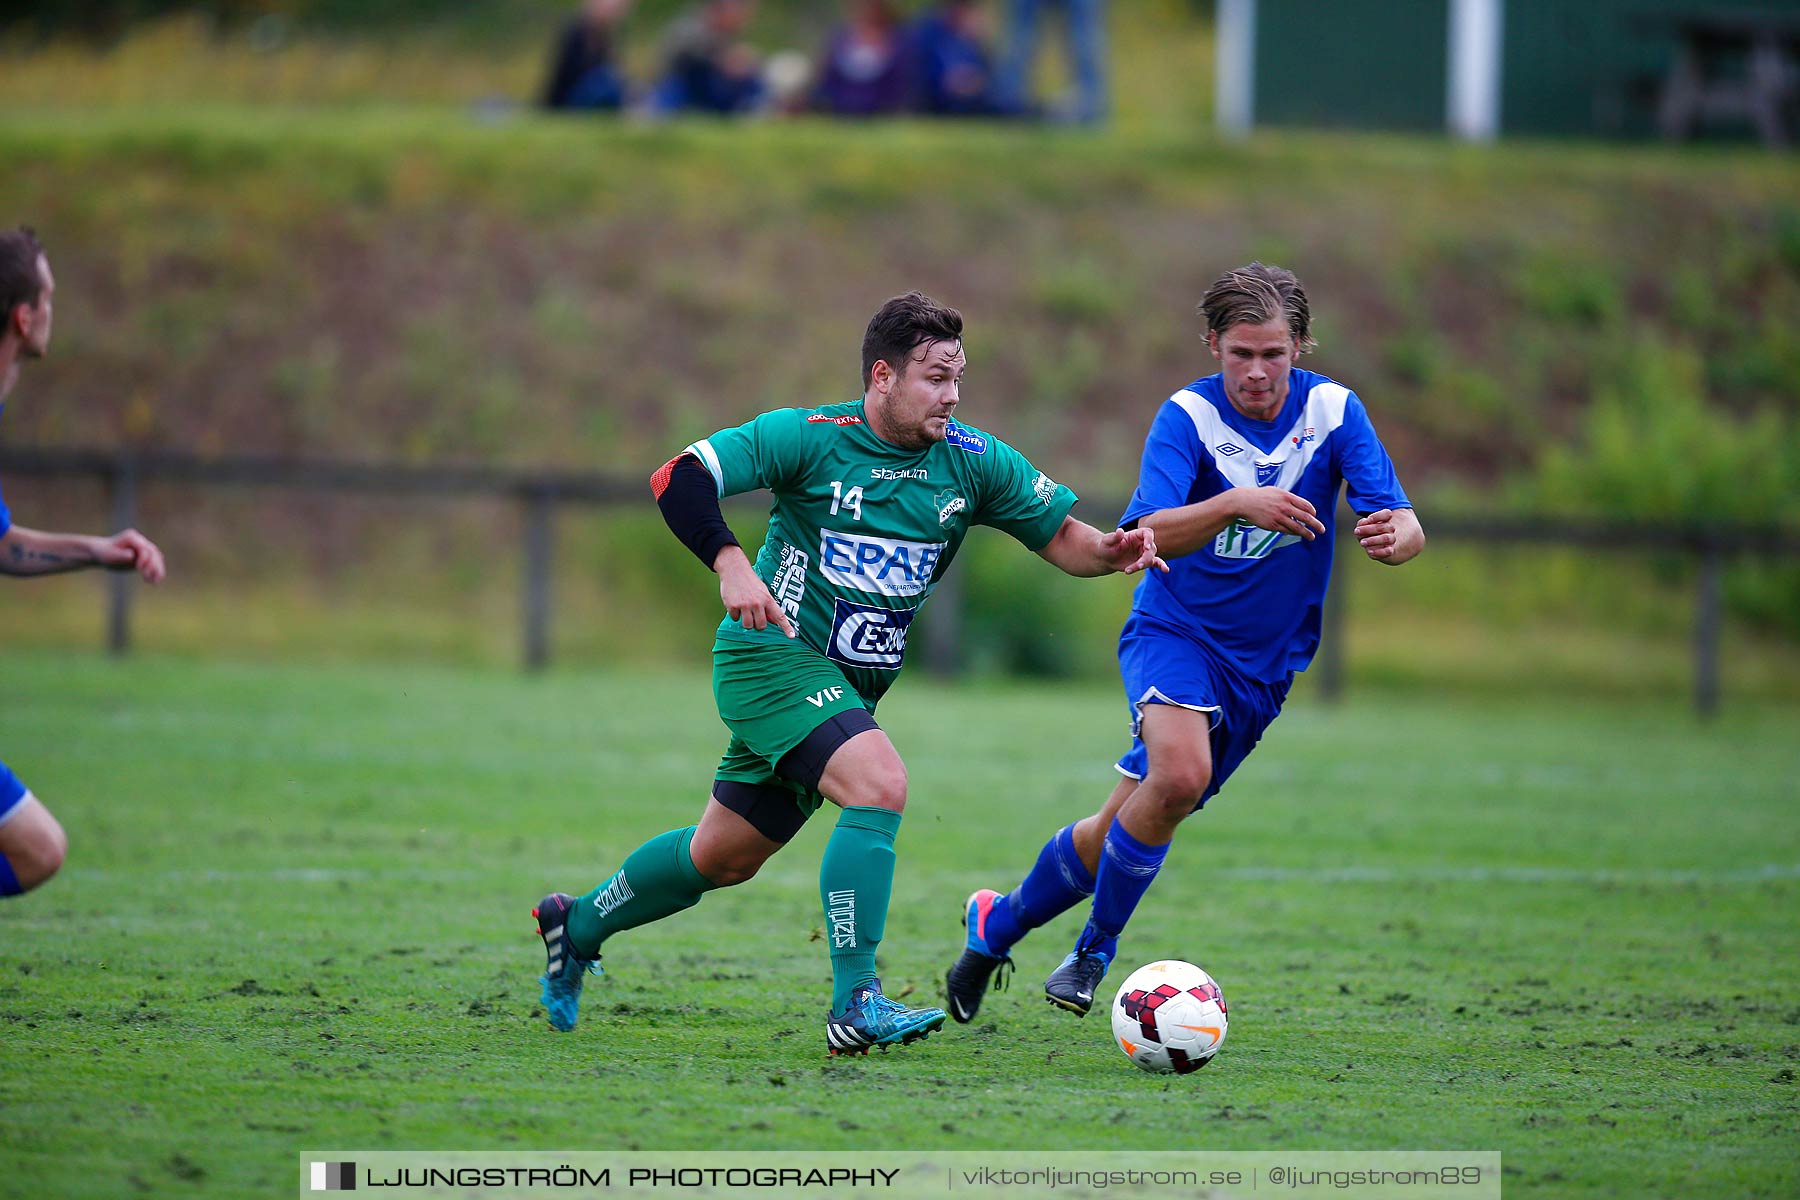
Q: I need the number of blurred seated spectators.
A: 4